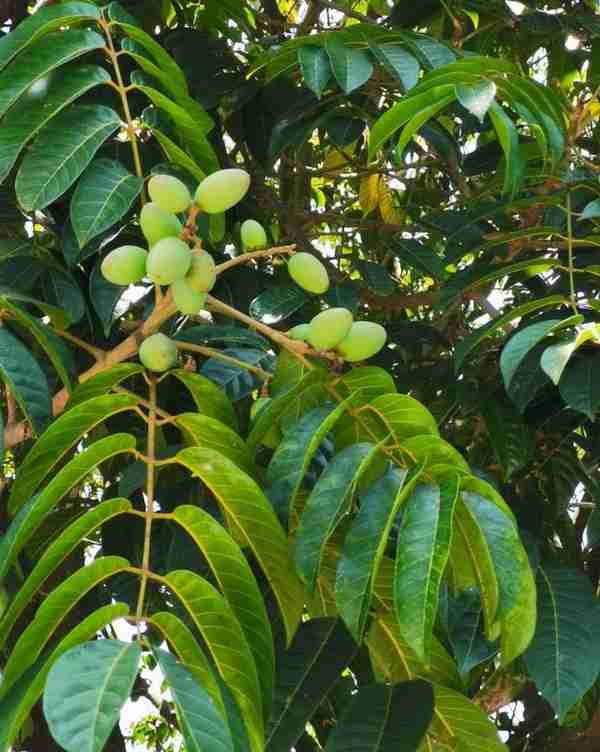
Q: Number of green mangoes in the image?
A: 13